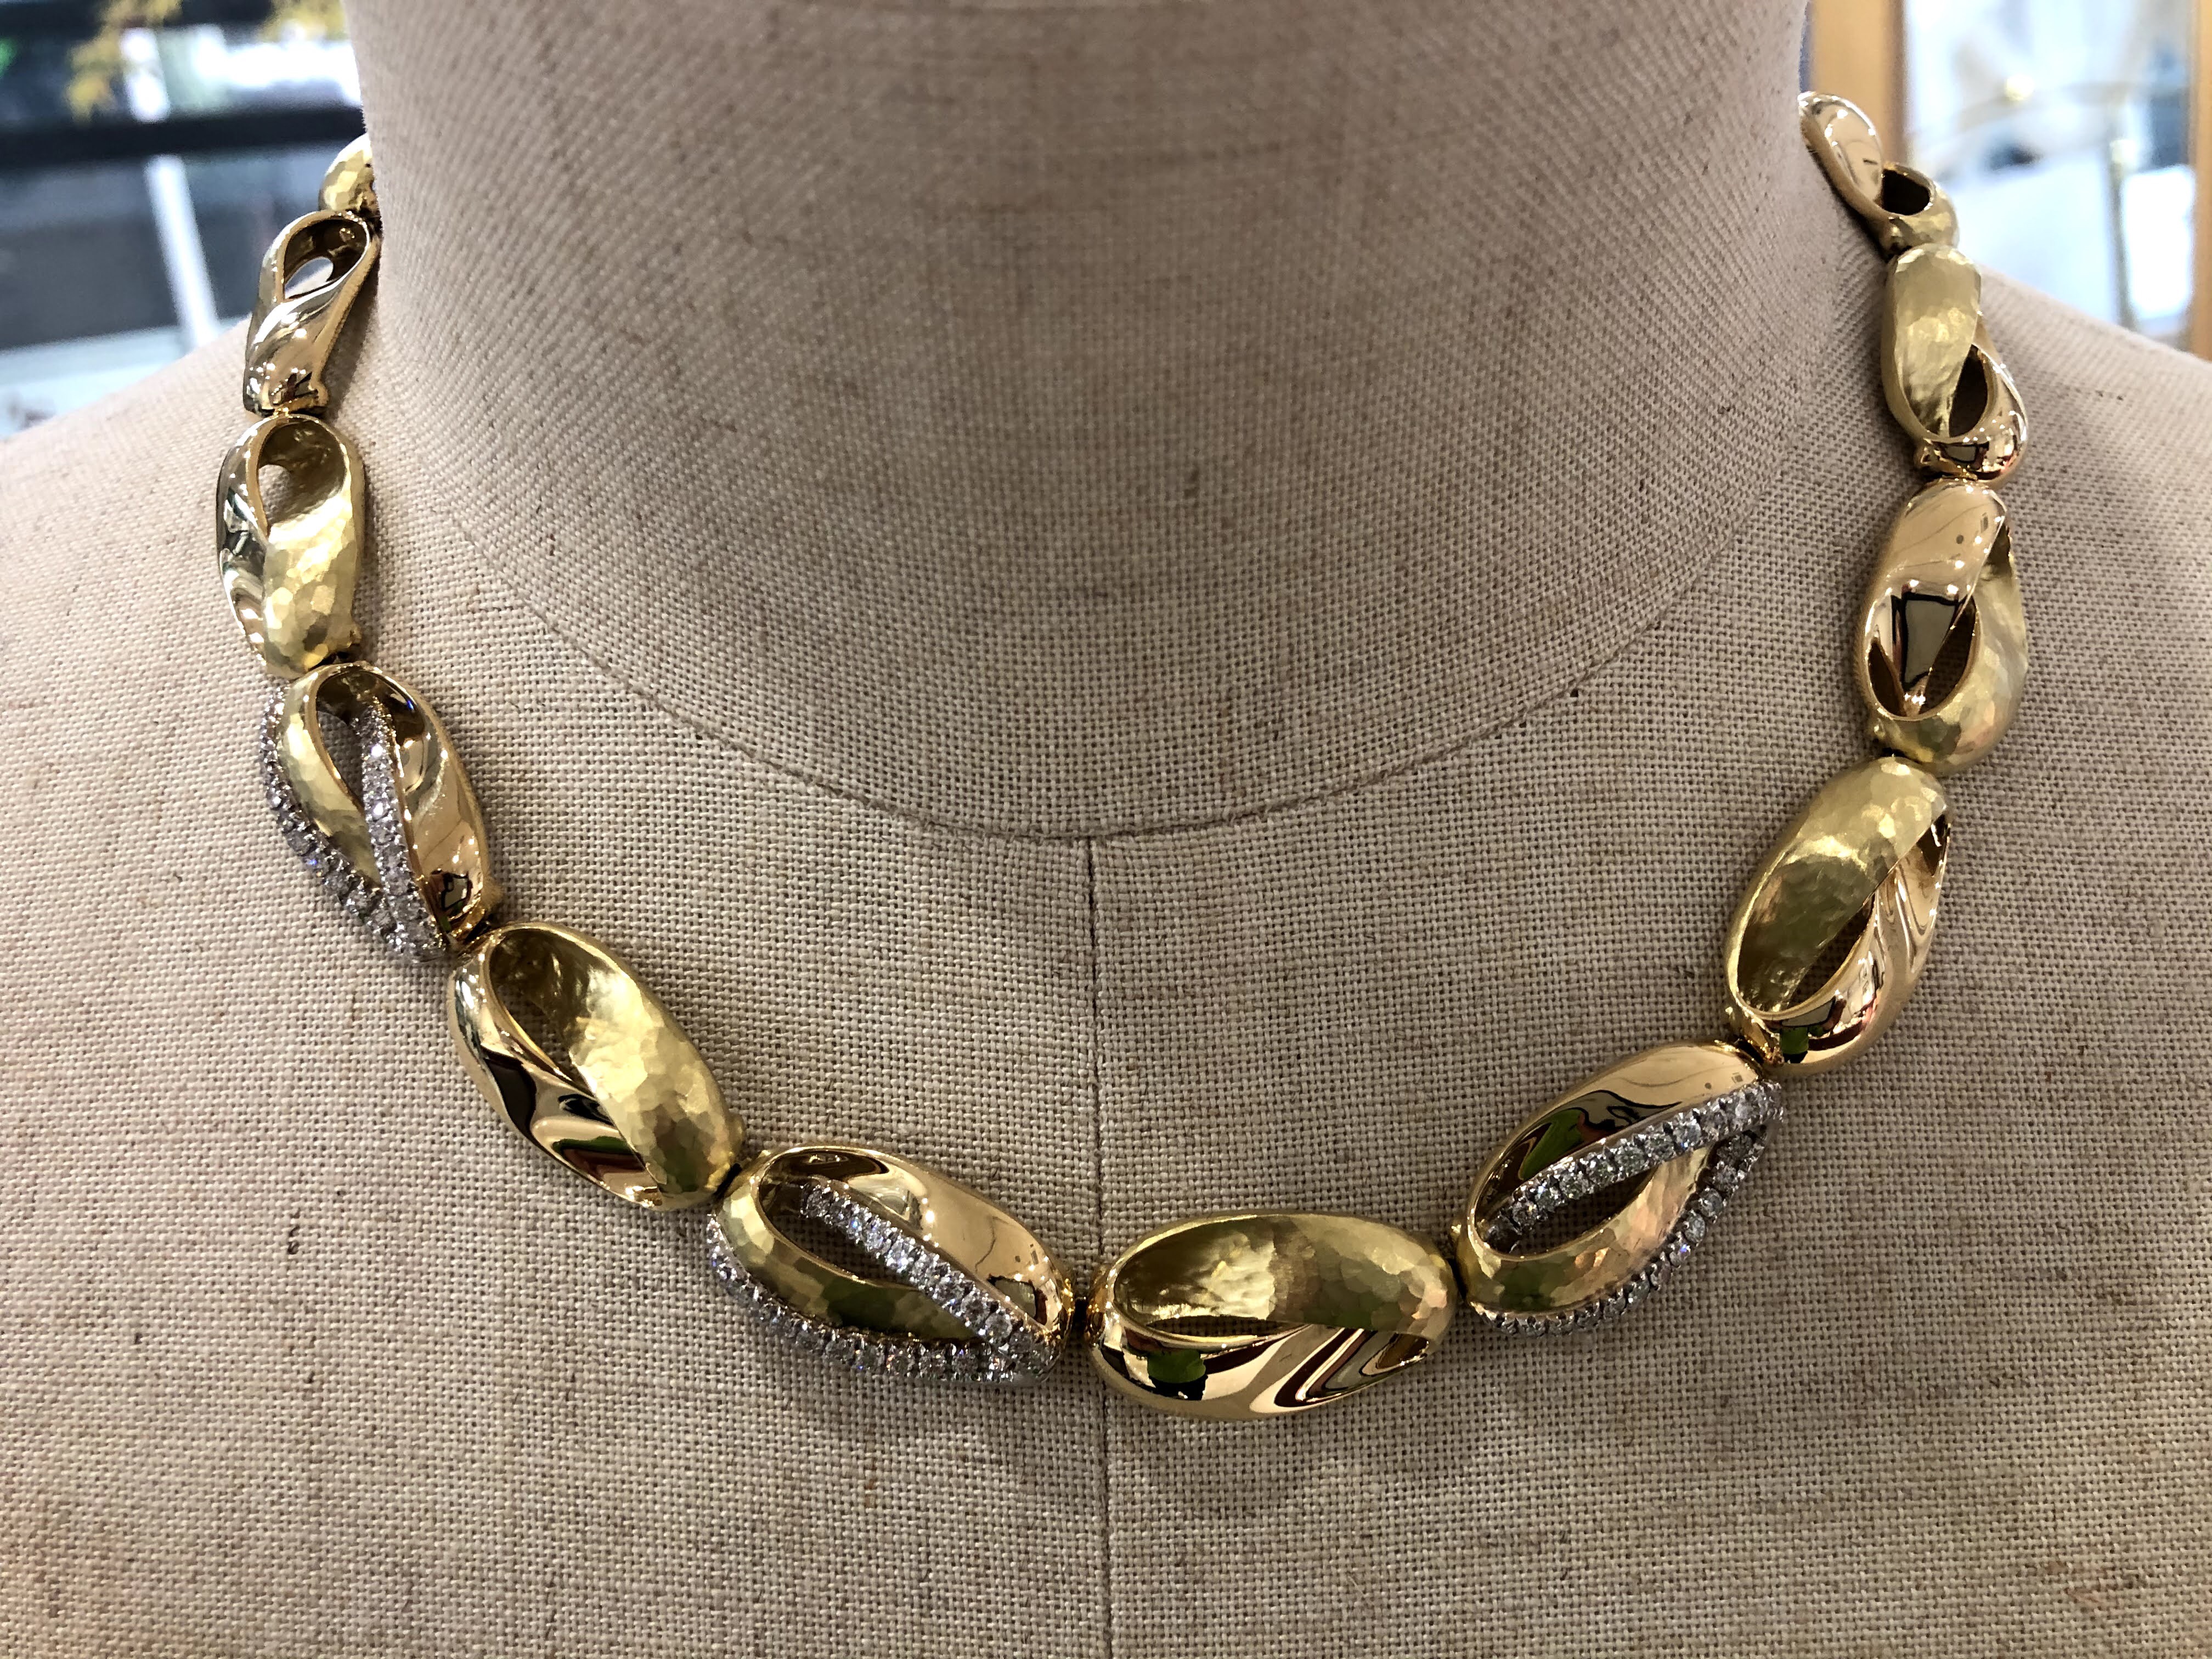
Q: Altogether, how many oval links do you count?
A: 12